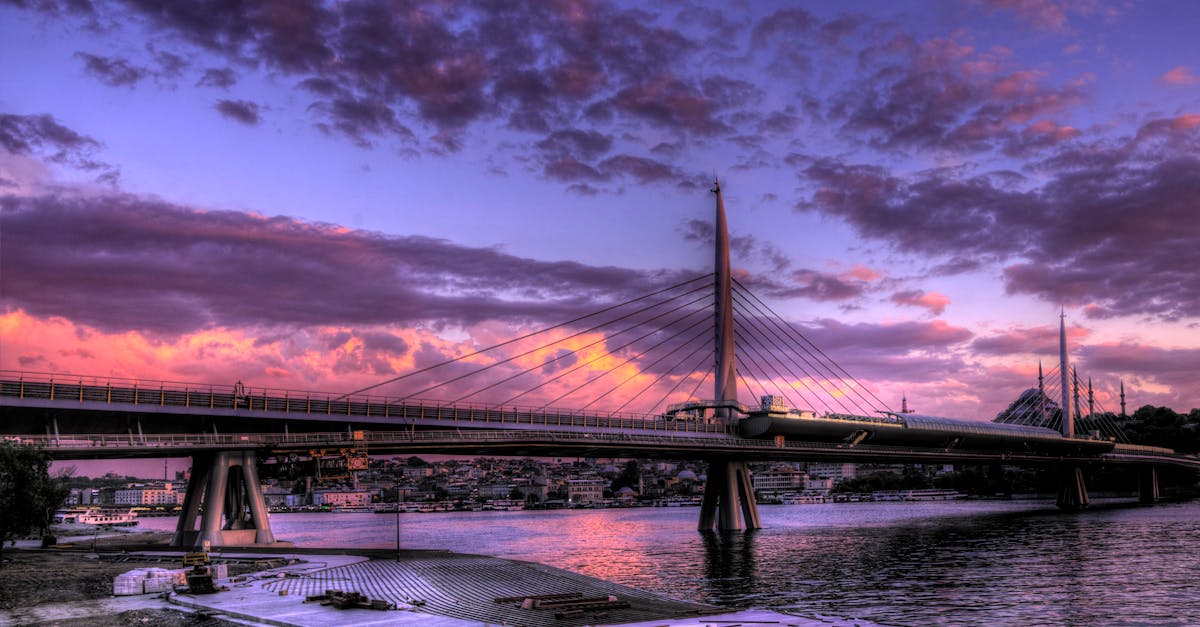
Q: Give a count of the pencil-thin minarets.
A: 4